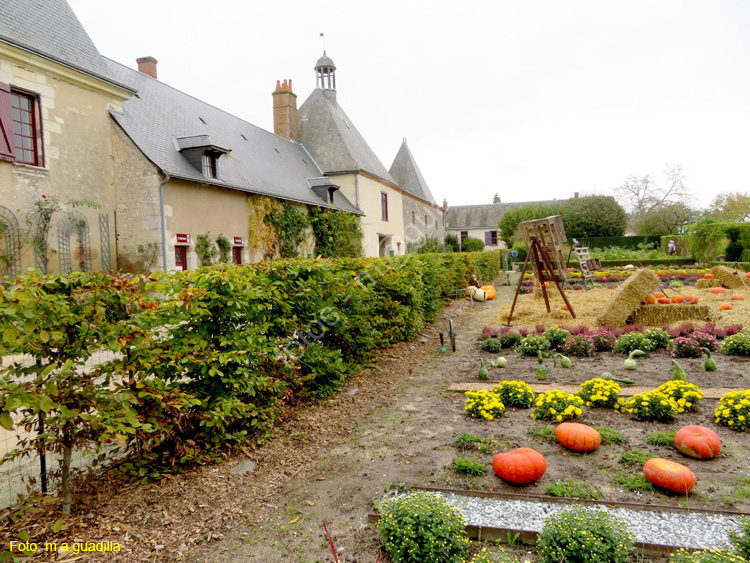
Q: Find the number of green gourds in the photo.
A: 8